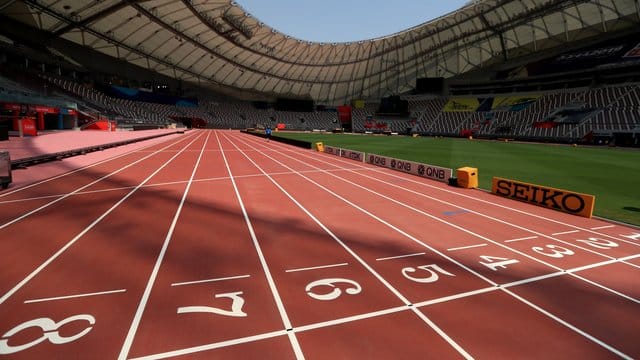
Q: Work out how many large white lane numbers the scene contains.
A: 8